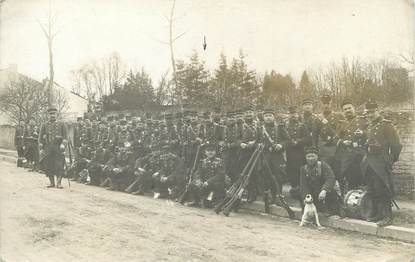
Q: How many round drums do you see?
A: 1